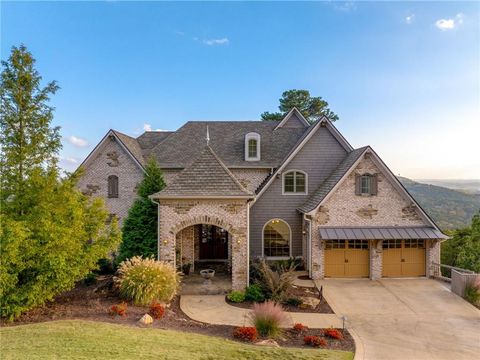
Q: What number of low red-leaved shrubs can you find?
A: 6